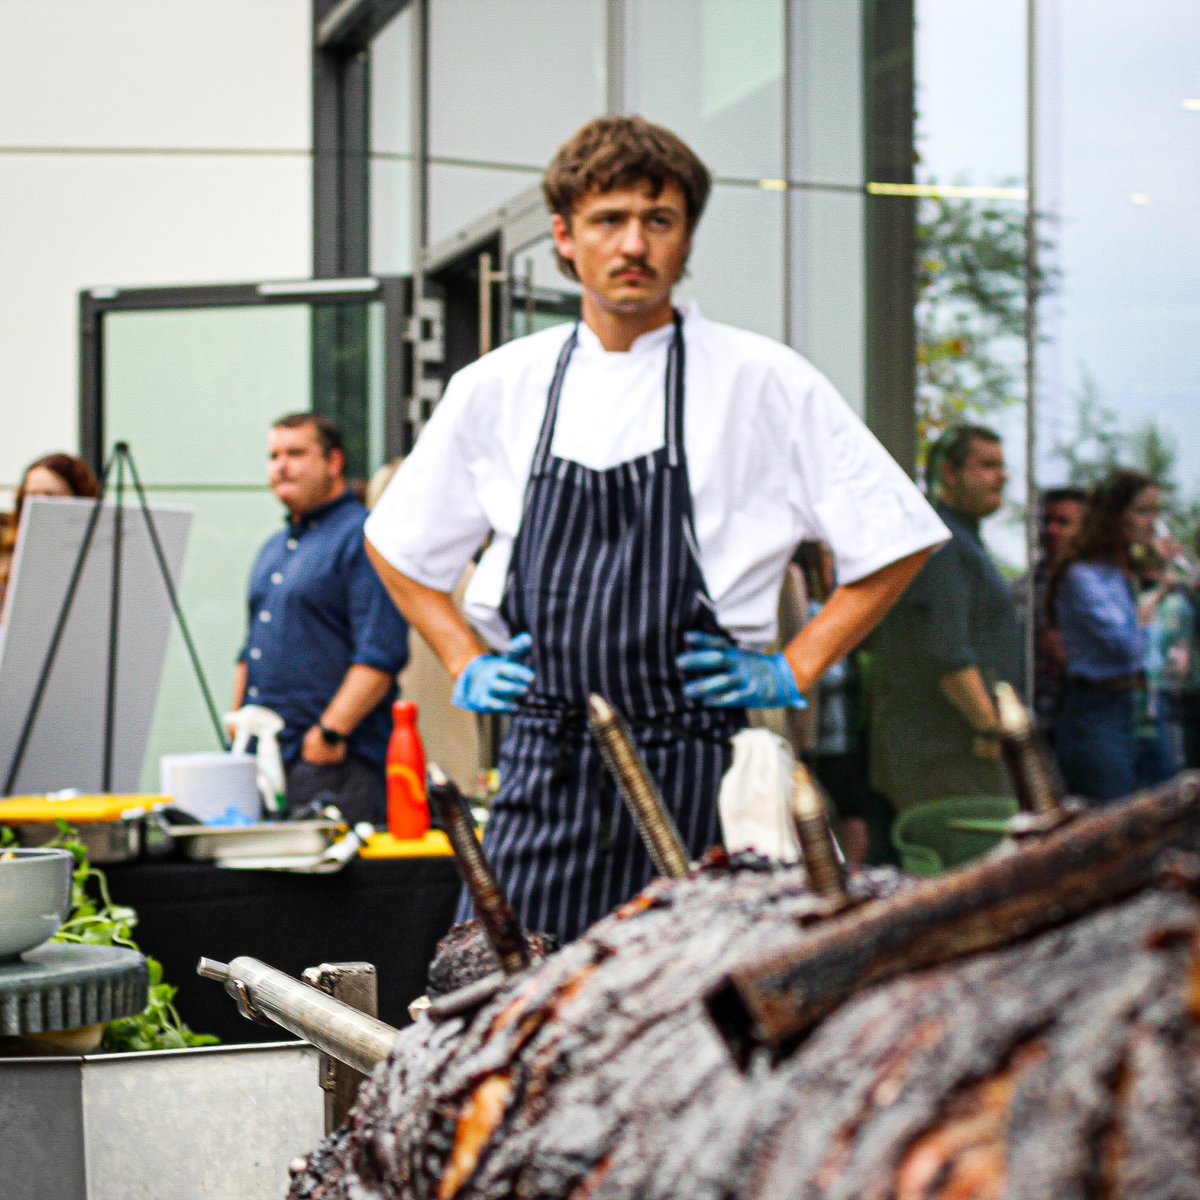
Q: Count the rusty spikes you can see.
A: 4